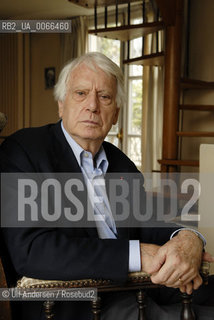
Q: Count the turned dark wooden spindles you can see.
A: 4